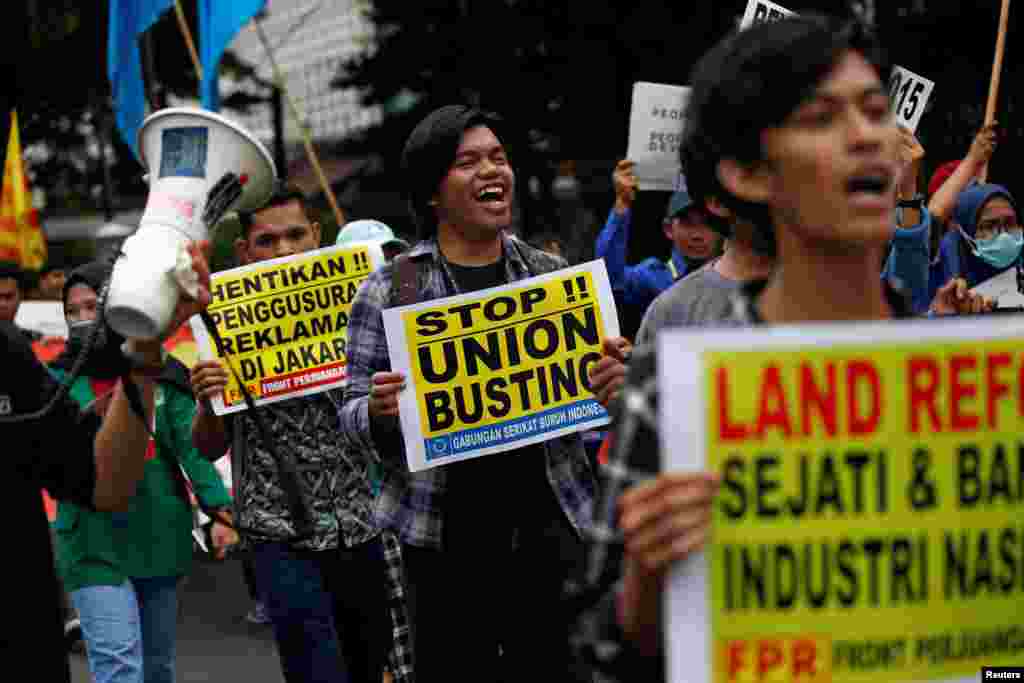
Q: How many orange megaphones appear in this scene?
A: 0